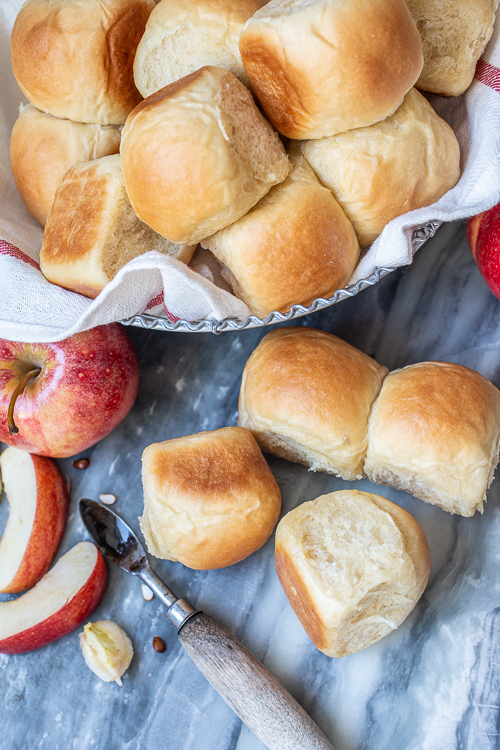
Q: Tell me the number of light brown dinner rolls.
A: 13